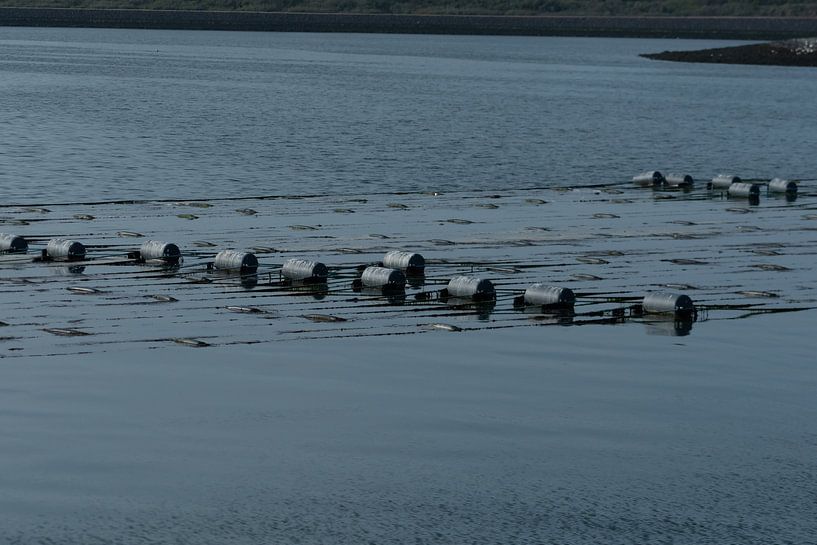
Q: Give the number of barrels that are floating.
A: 15